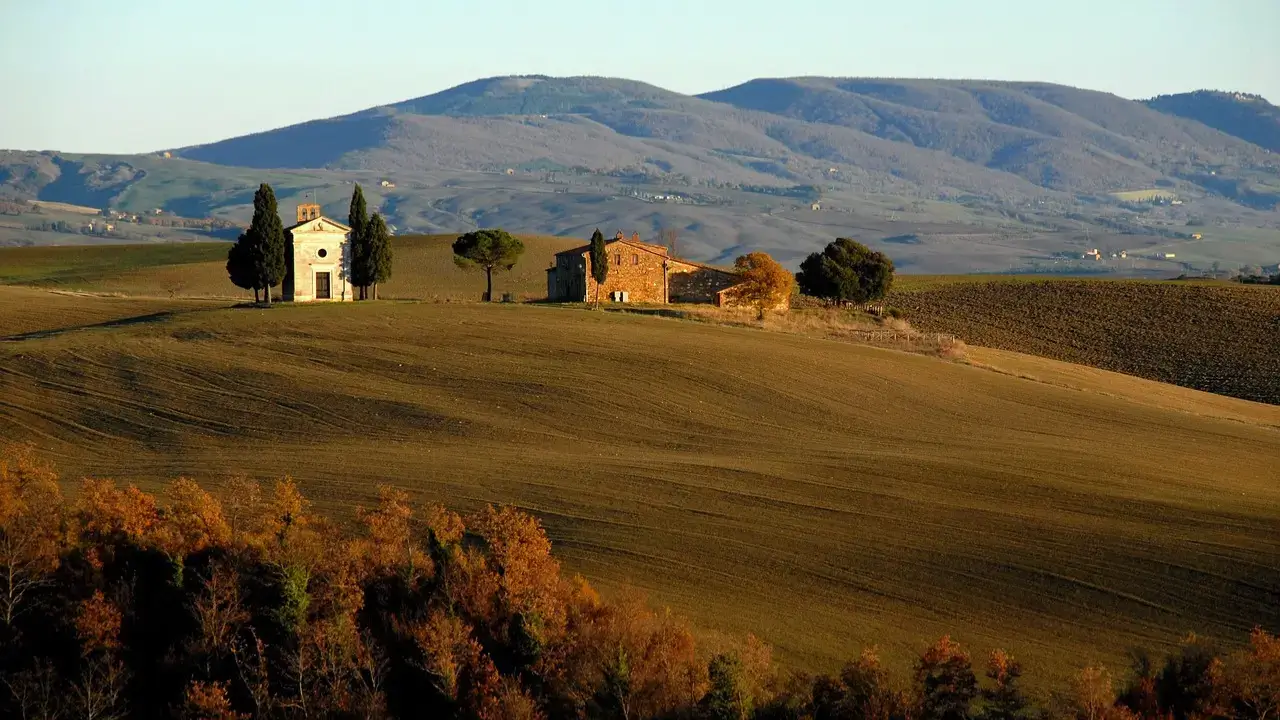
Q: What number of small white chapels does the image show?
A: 1